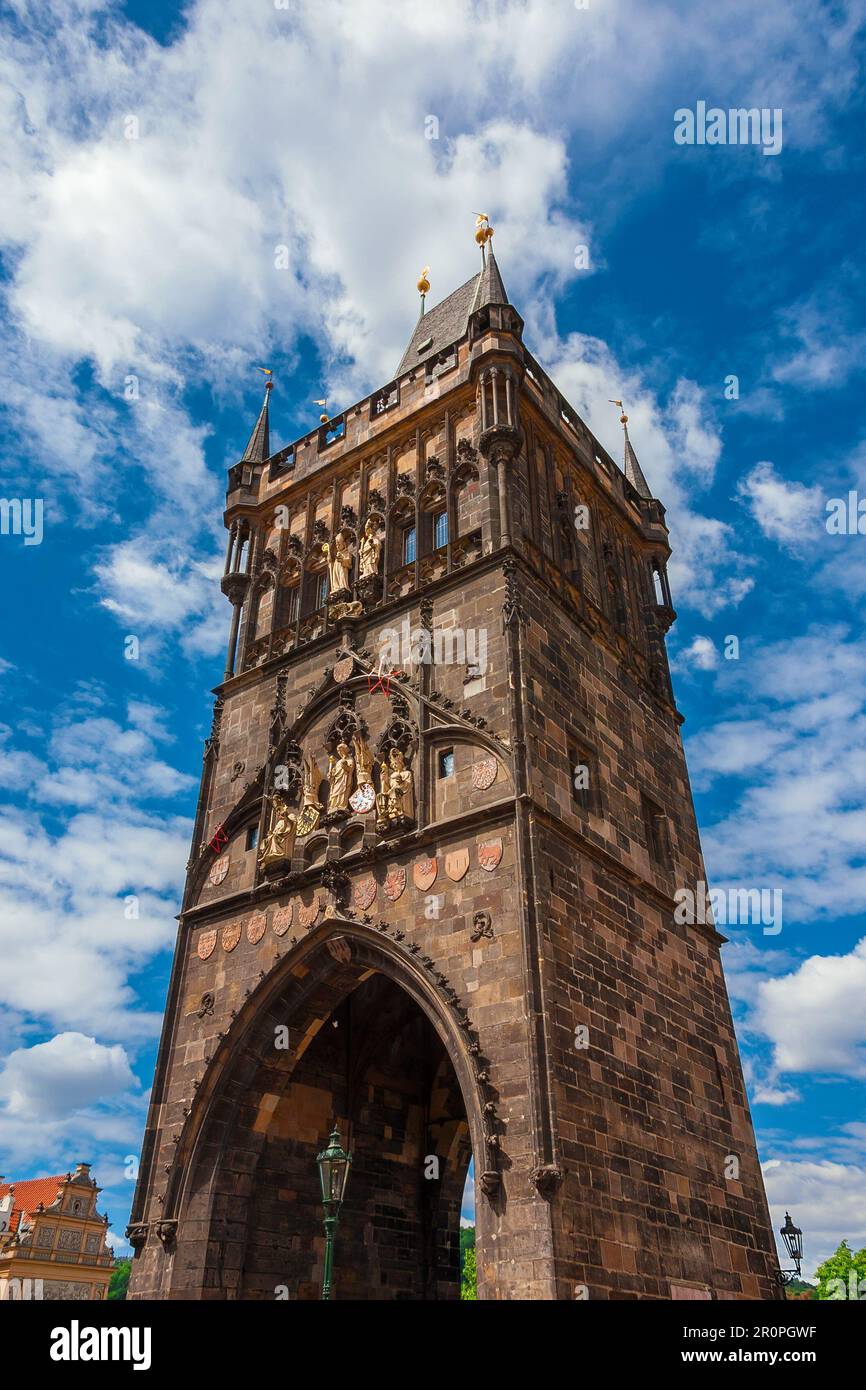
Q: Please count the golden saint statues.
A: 5